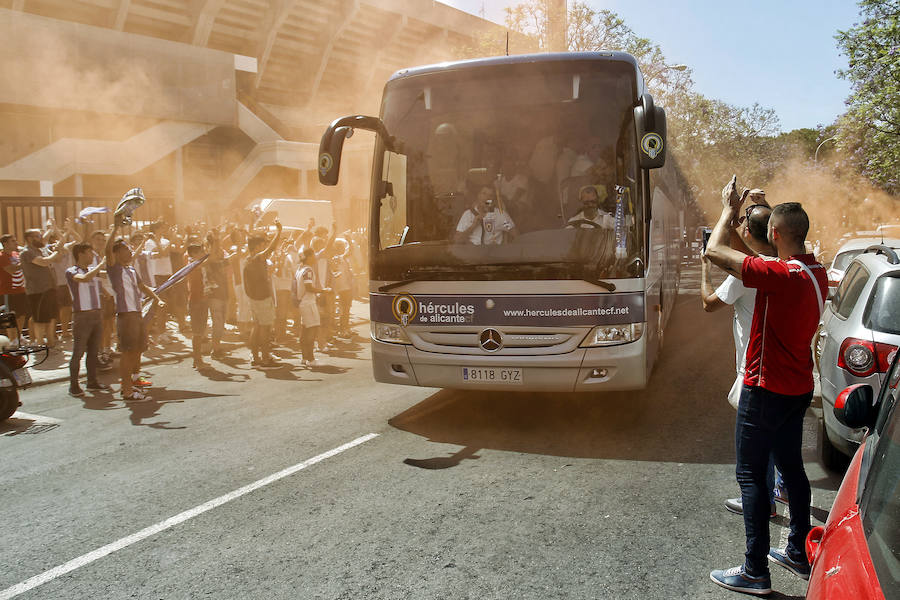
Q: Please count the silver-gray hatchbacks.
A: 1